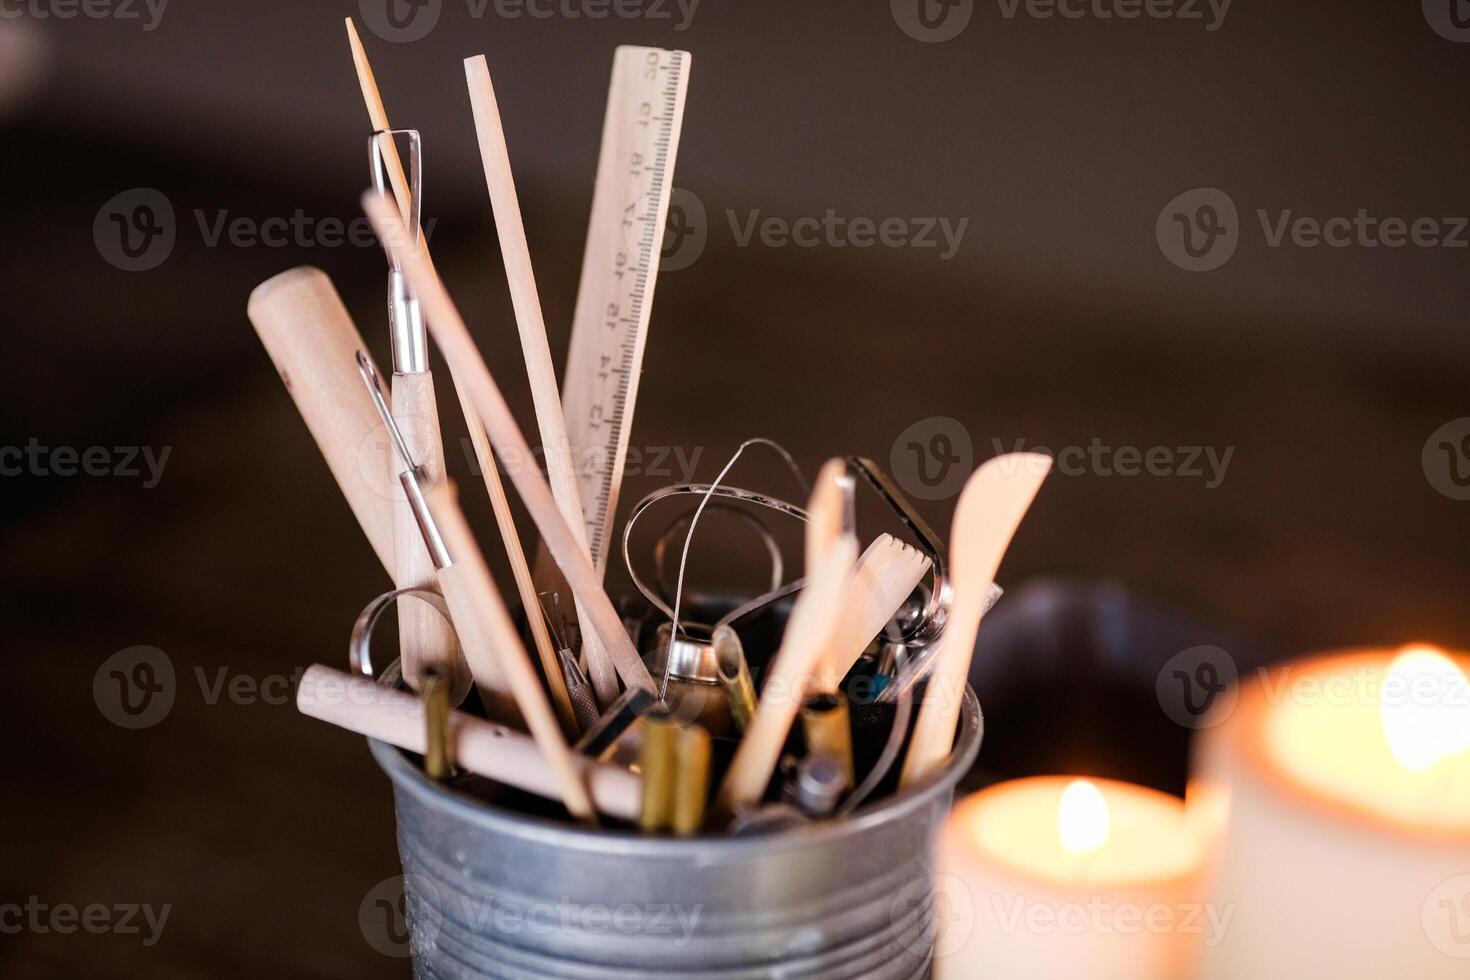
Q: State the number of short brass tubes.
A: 5